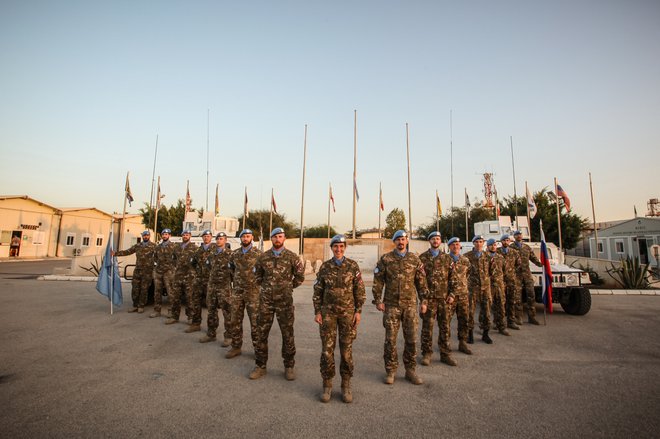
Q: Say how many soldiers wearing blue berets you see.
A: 15